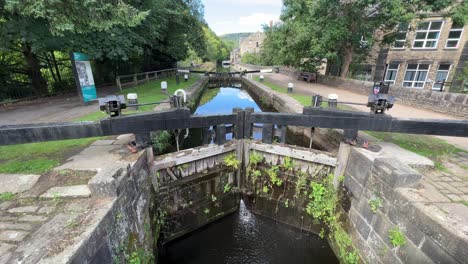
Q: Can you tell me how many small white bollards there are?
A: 6